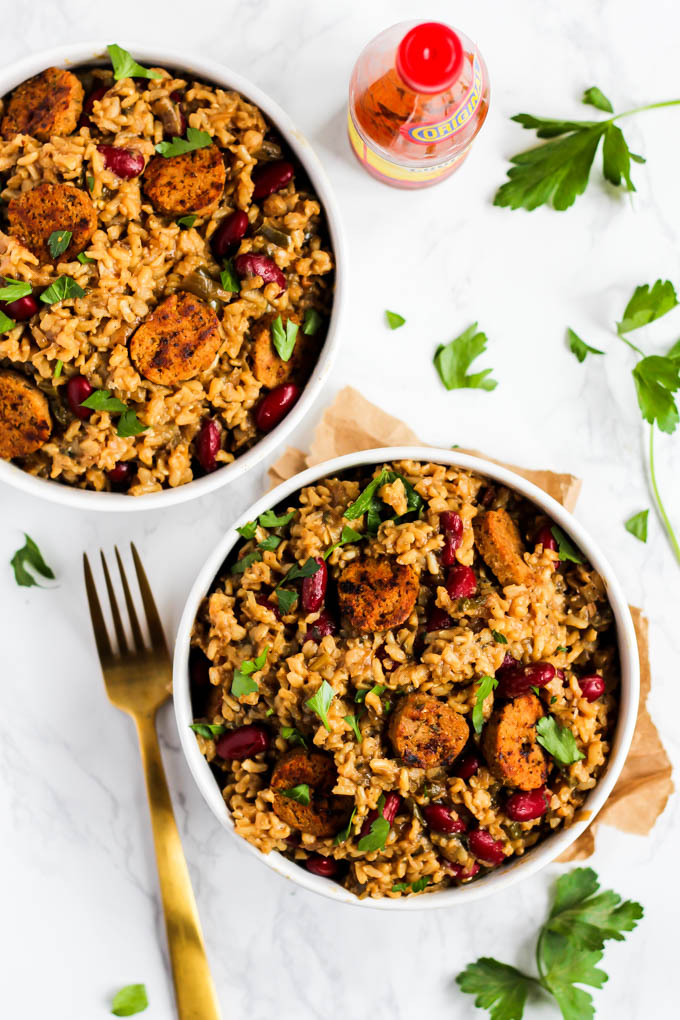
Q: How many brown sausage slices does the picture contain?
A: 11